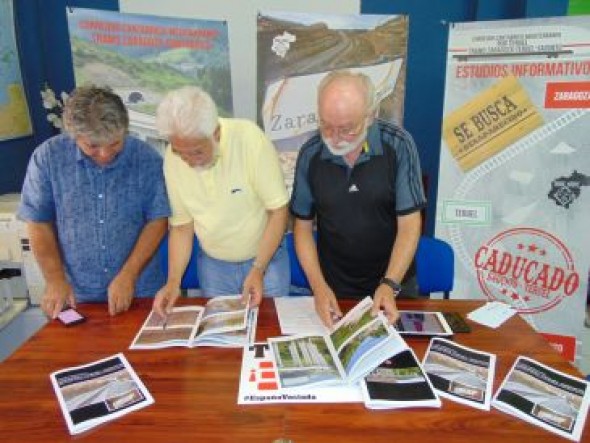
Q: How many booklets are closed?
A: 4